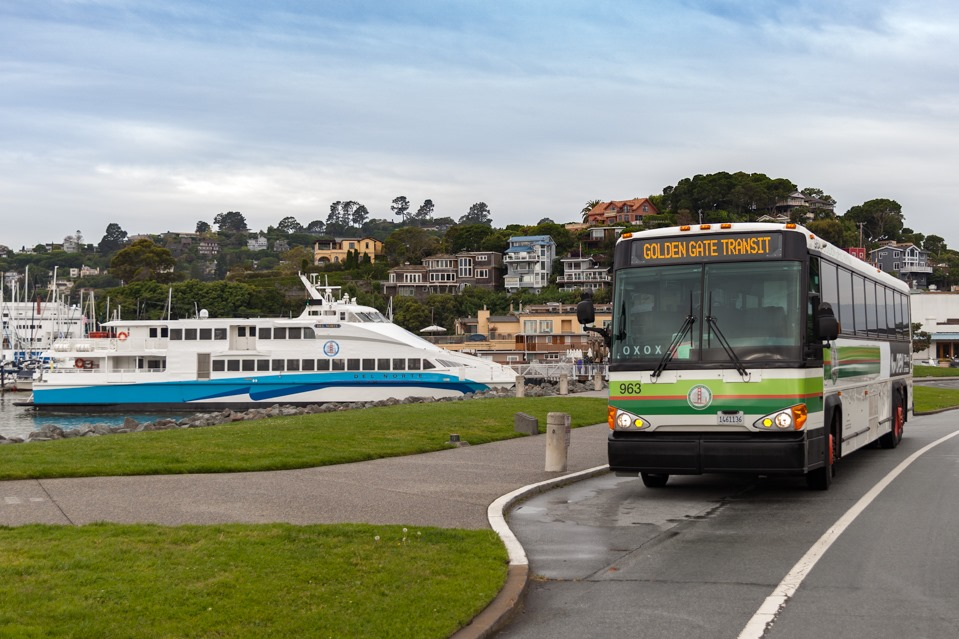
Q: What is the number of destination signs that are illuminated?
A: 1